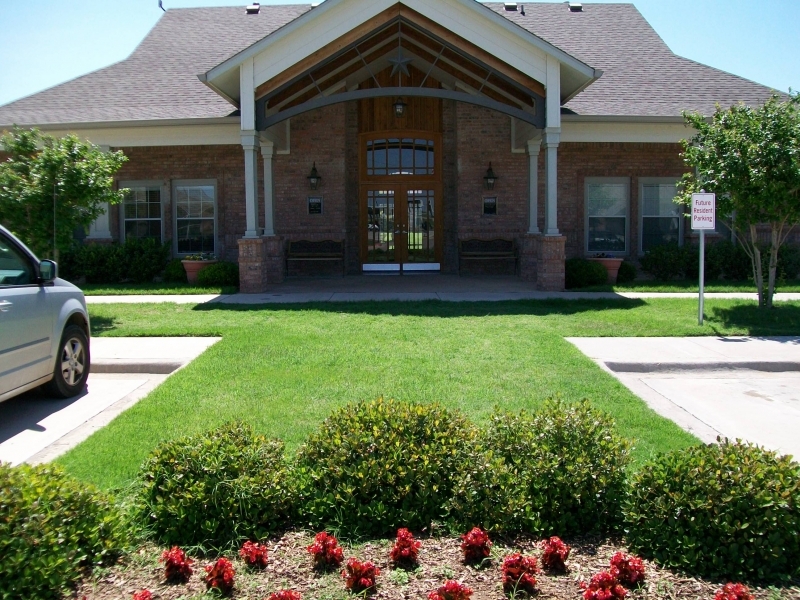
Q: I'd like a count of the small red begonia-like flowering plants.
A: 15